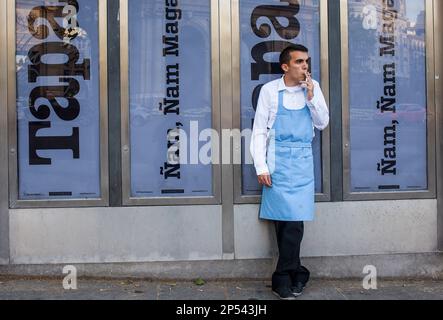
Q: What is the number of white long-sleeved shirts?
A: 1